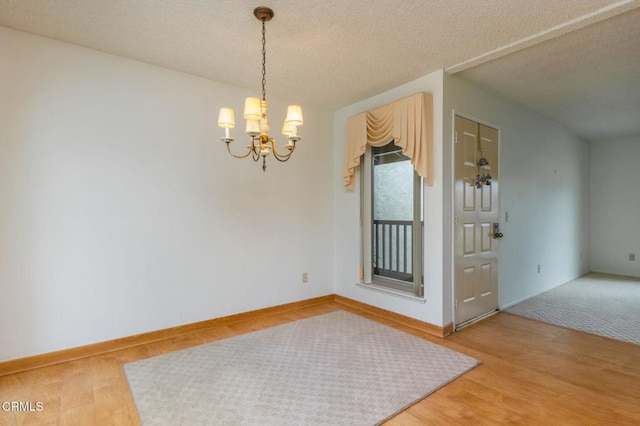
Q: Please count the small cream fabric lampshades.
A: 5